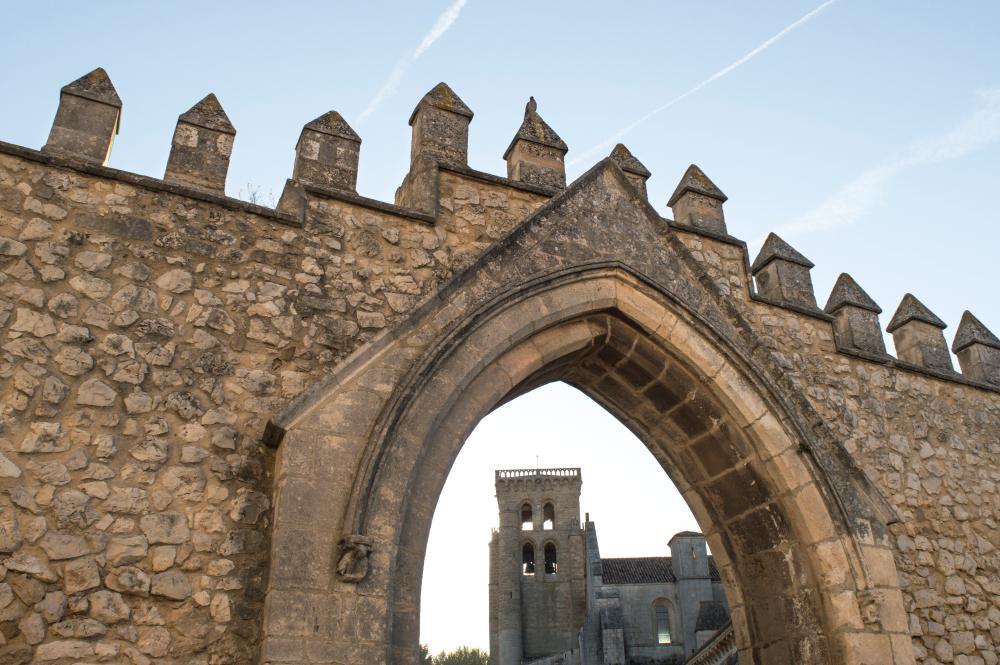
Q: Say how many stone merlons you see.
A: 11